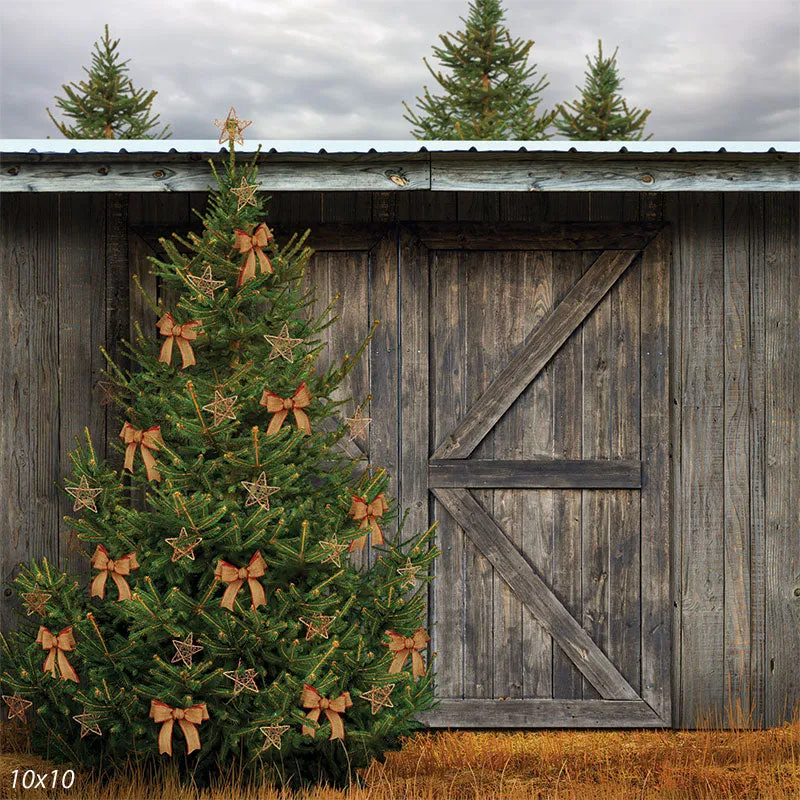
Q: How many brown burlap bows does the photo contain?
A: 11